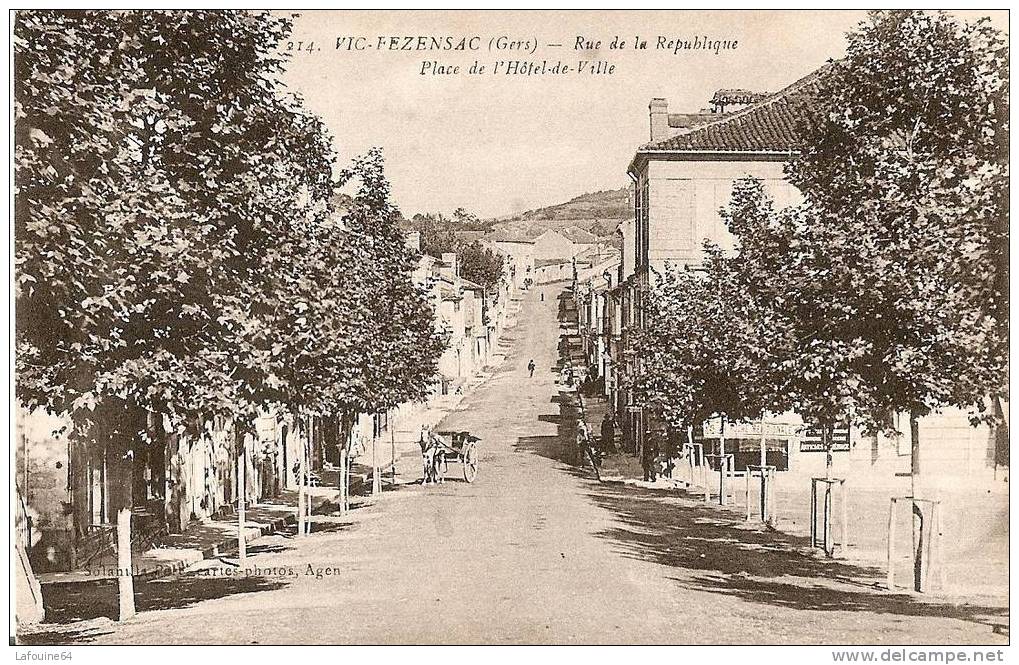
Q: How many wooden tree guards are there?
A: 5